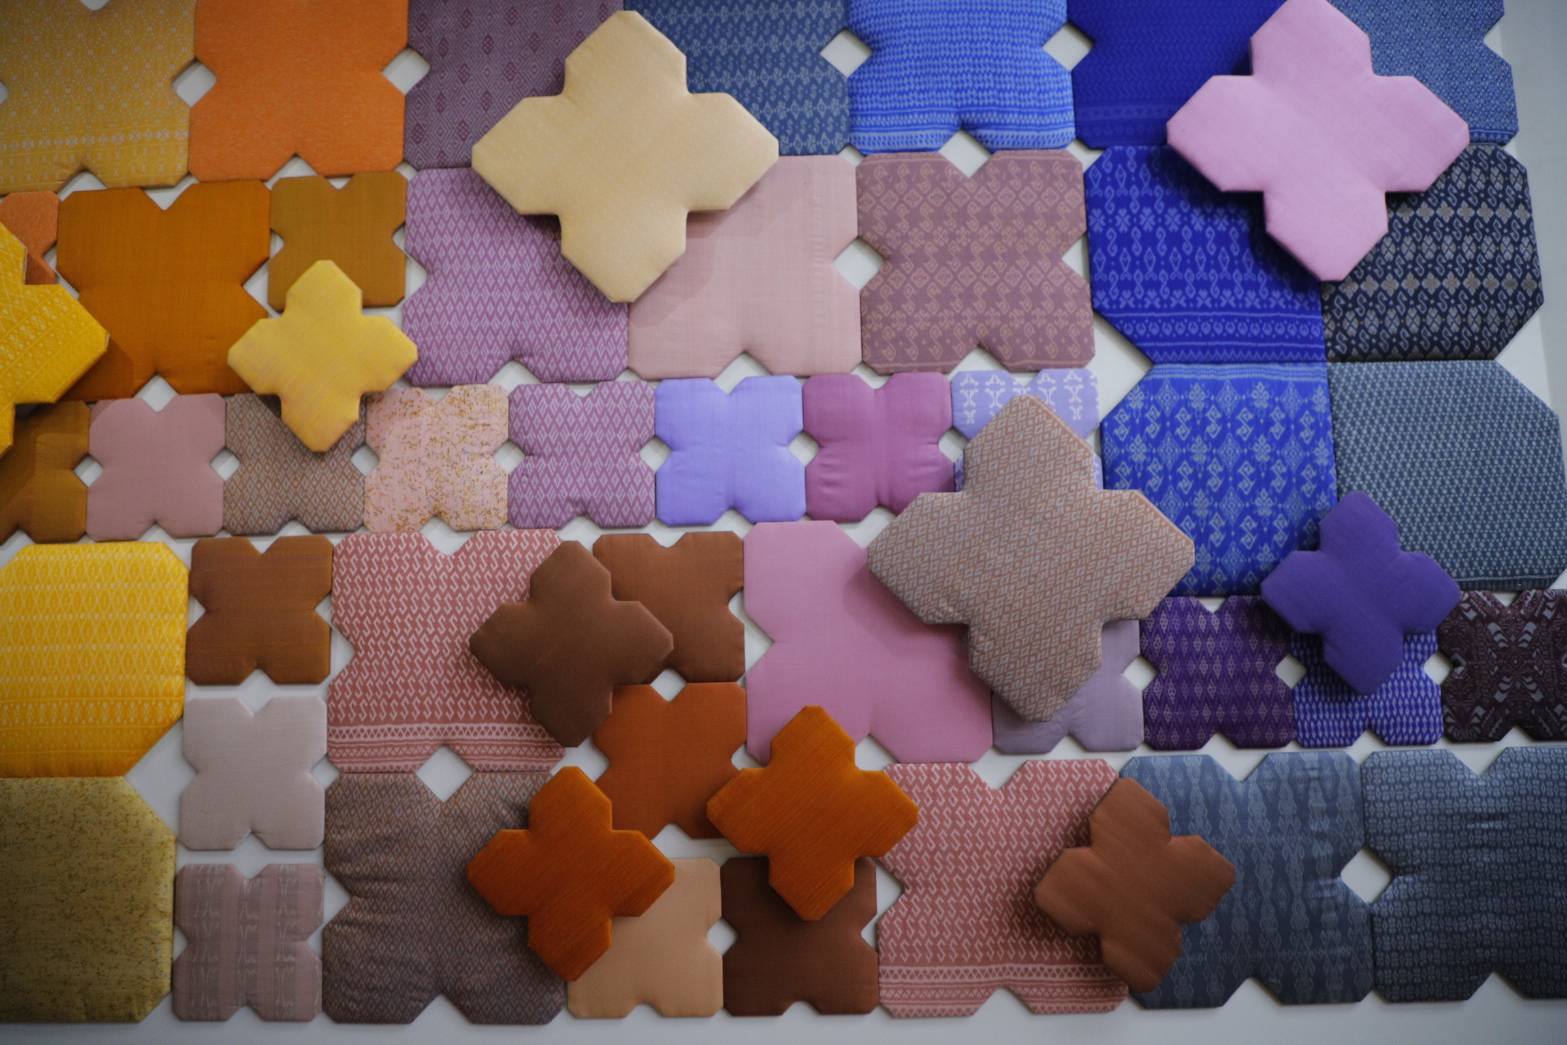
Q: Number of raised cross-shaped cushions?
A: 10